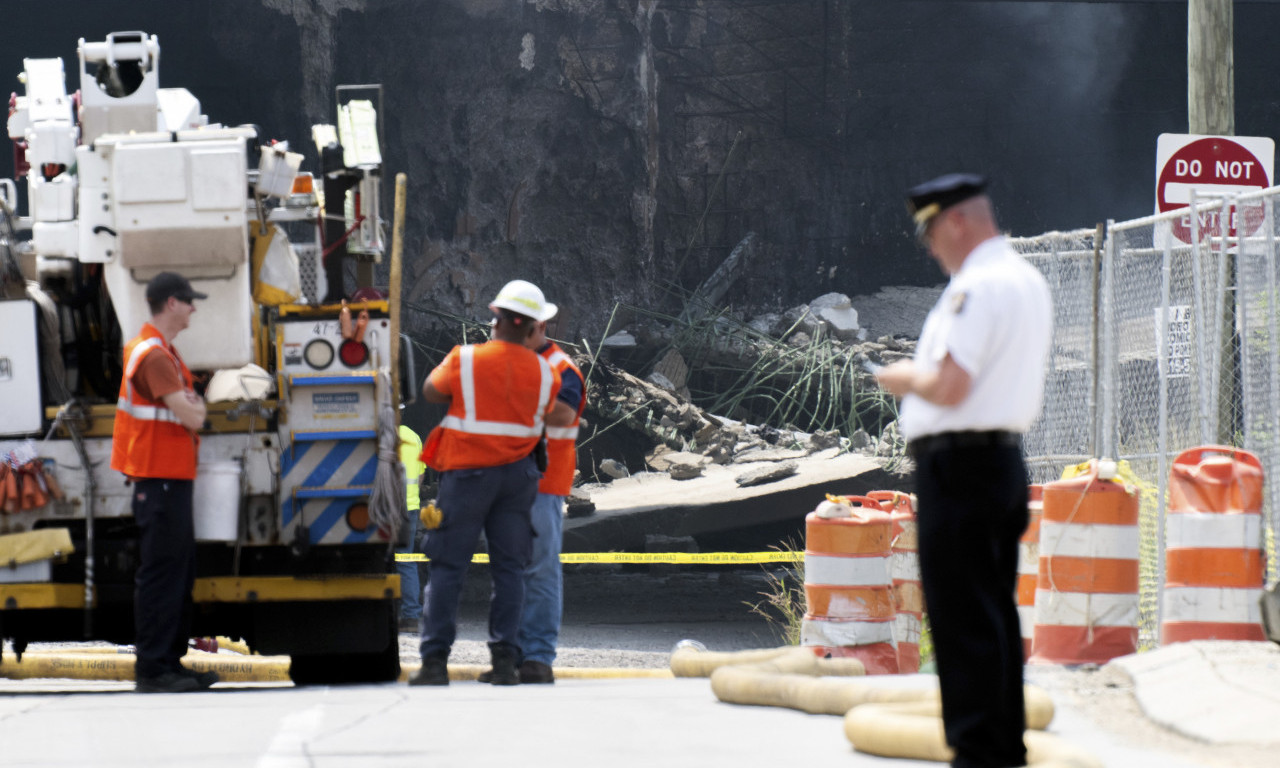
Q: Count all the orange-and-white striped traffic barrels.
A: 5